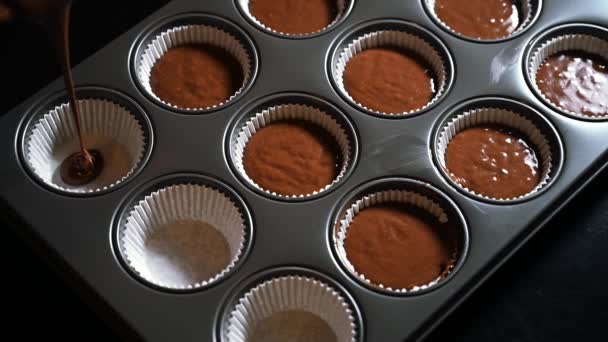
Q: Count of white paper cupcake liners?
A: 11